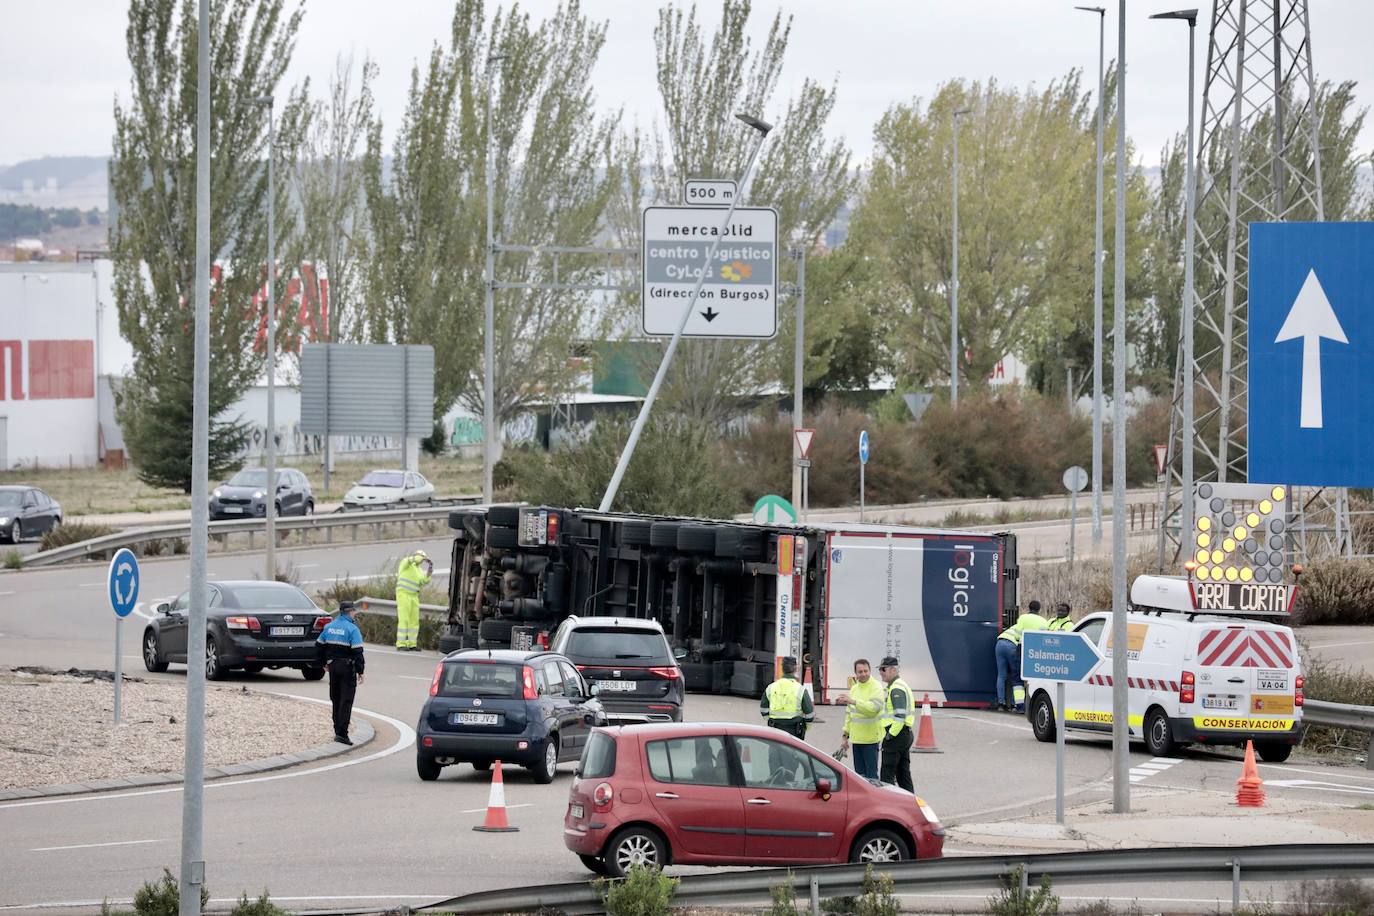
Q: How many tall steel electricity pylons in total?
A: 1